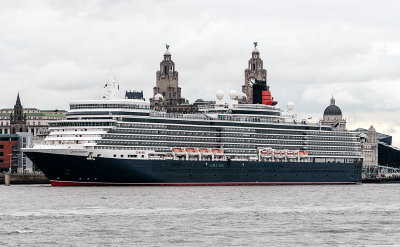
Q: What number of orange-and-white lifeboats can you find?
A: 8